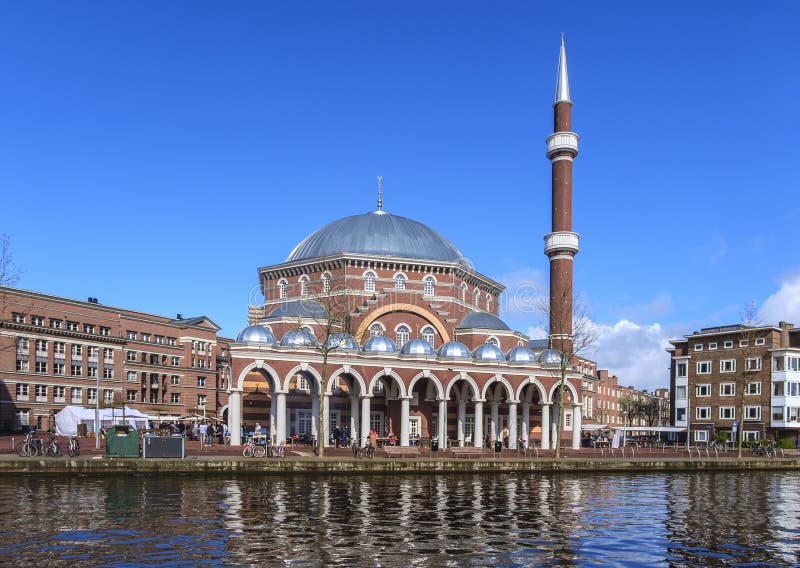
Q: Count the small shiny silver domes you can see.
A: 9